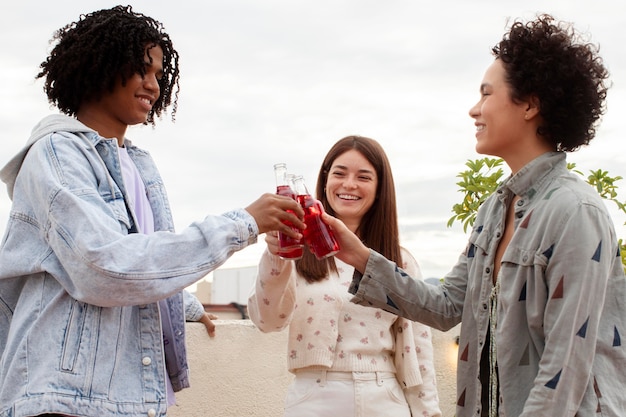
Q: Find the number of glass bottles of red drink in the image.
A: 3